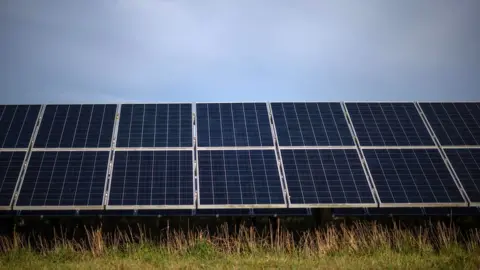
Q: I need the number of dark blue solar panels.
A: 14